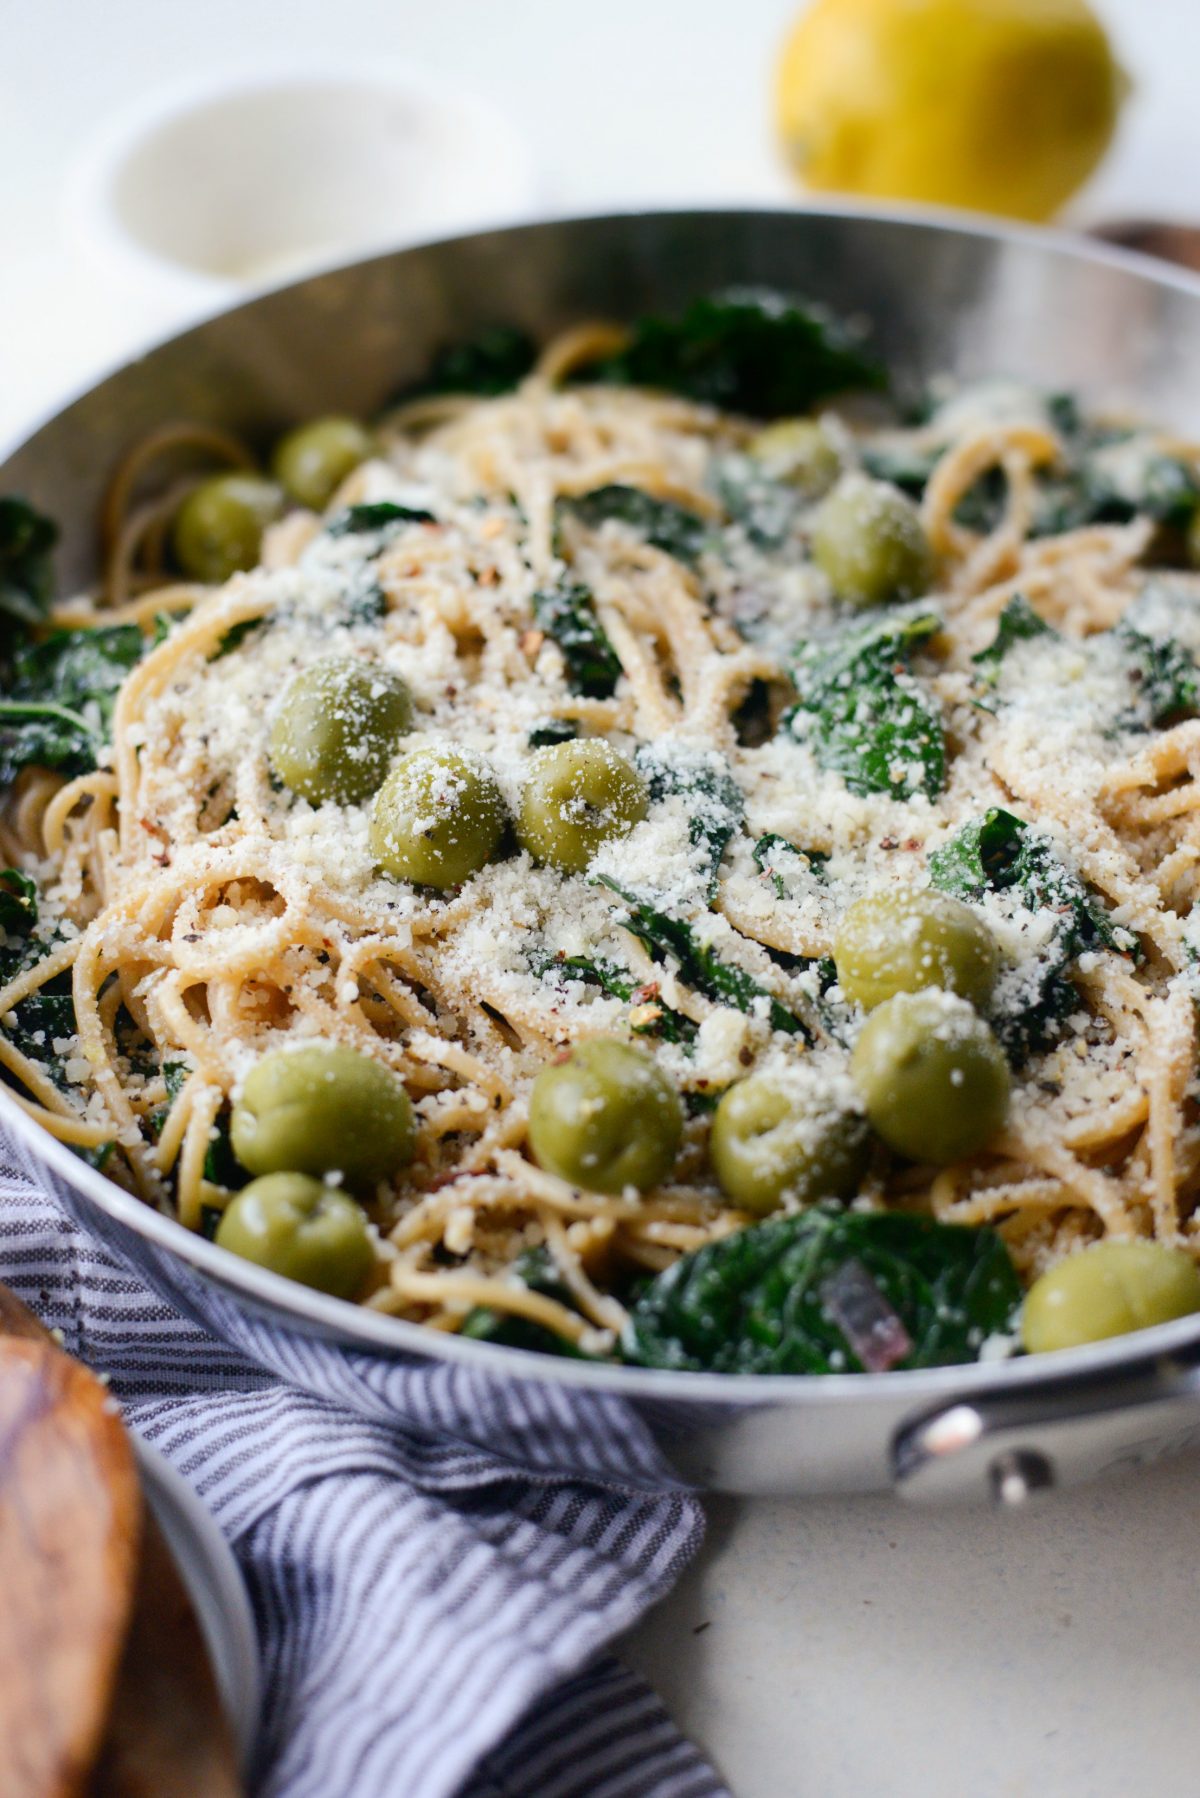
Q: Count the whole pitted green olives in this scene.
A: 14